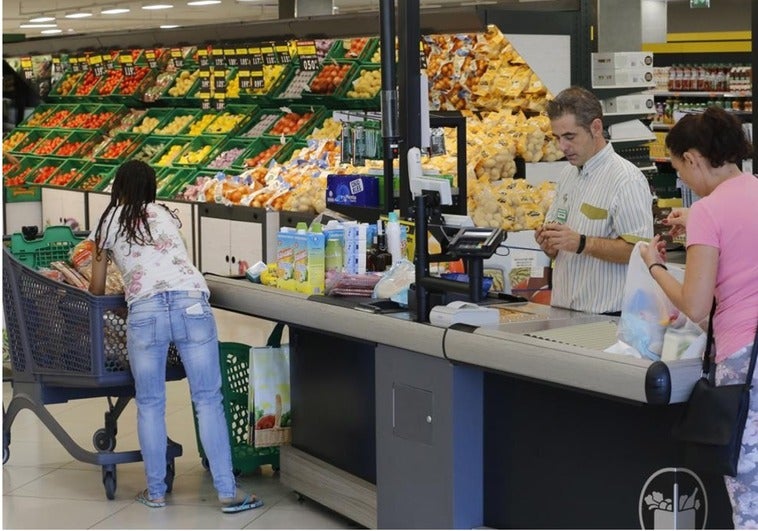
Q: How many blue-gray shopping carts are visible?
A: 1